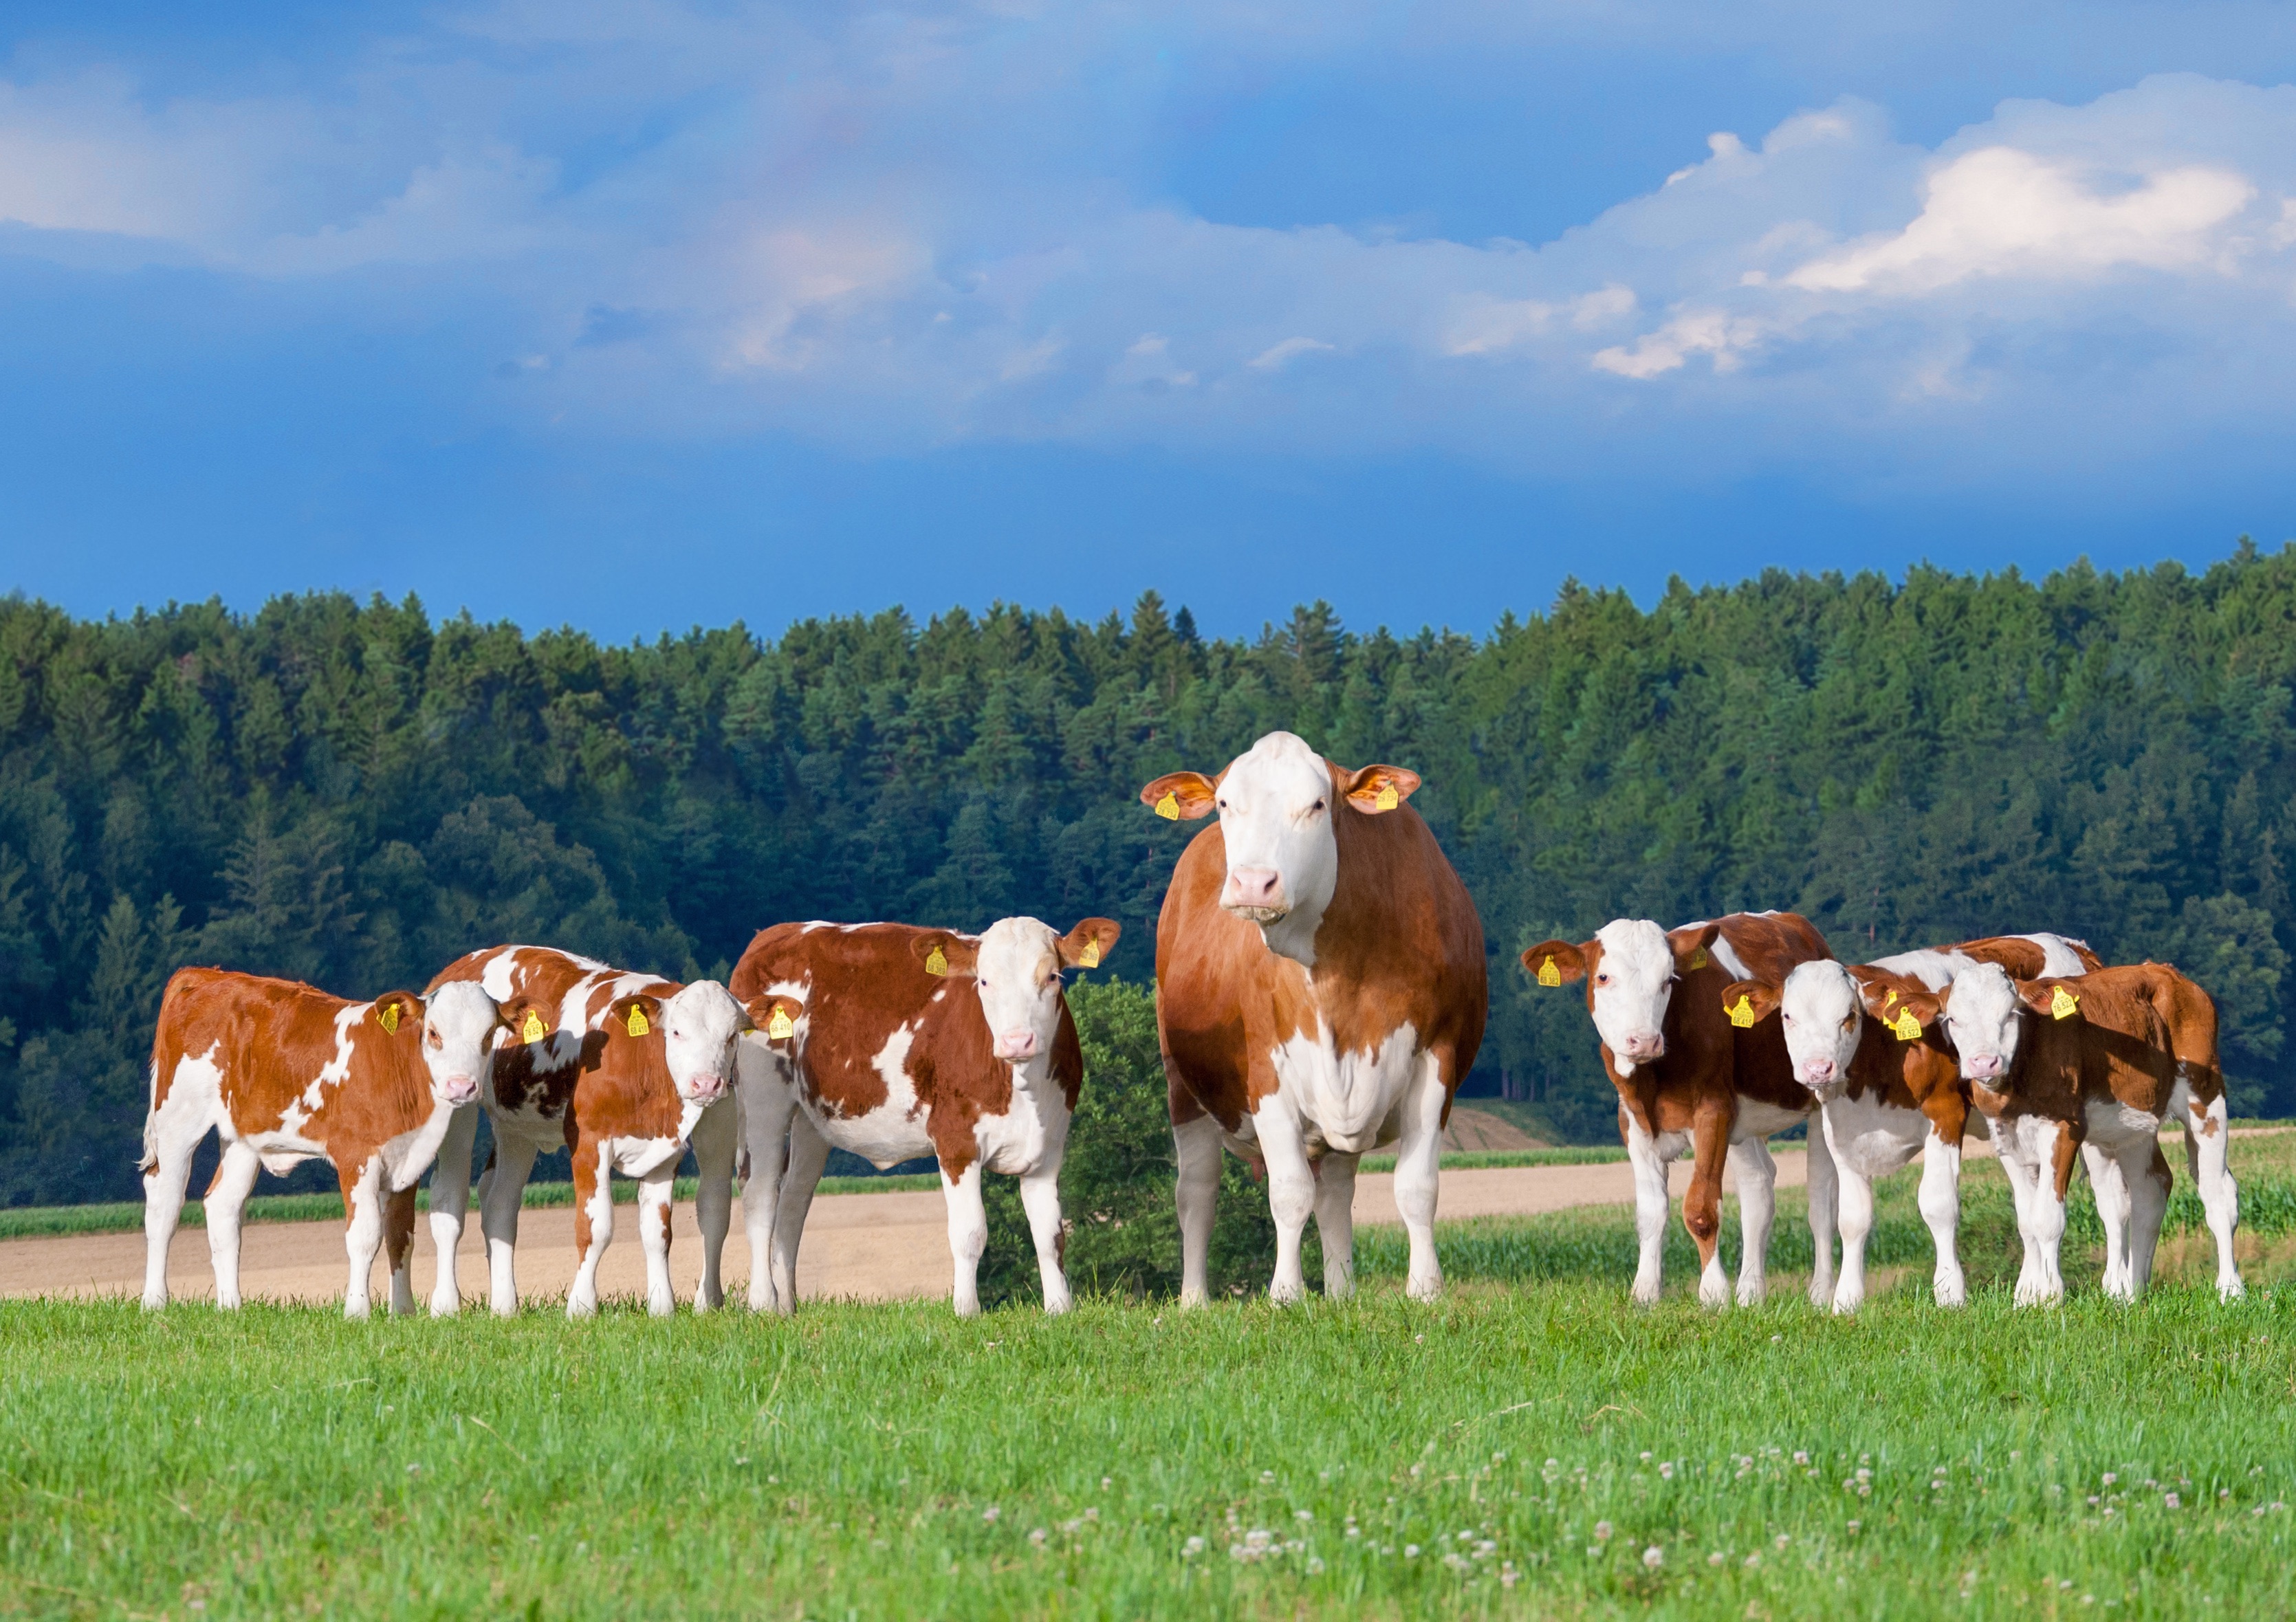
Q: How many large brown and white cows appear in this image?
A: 1